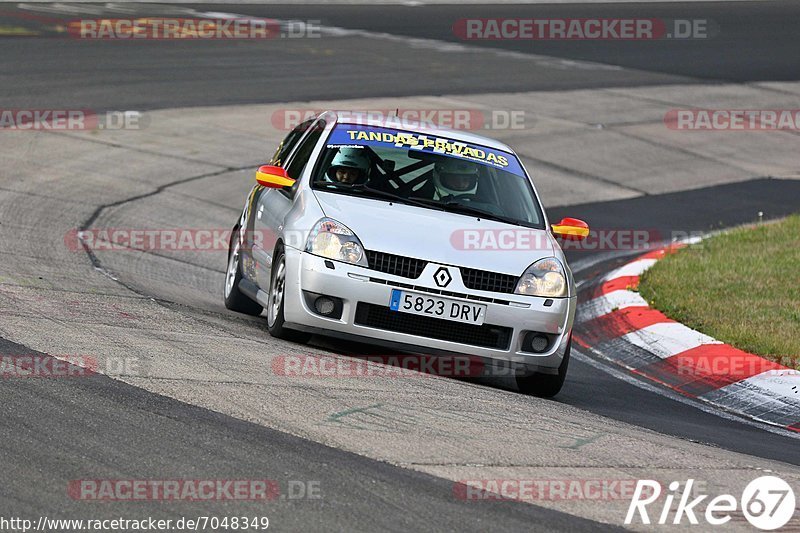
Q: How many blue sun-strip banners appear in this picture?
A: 1